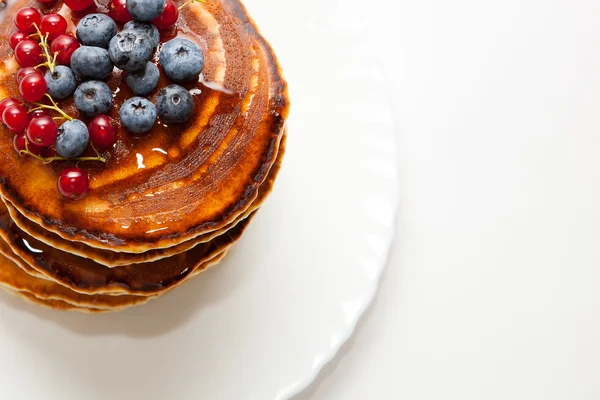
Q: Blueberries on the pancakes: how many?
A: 12